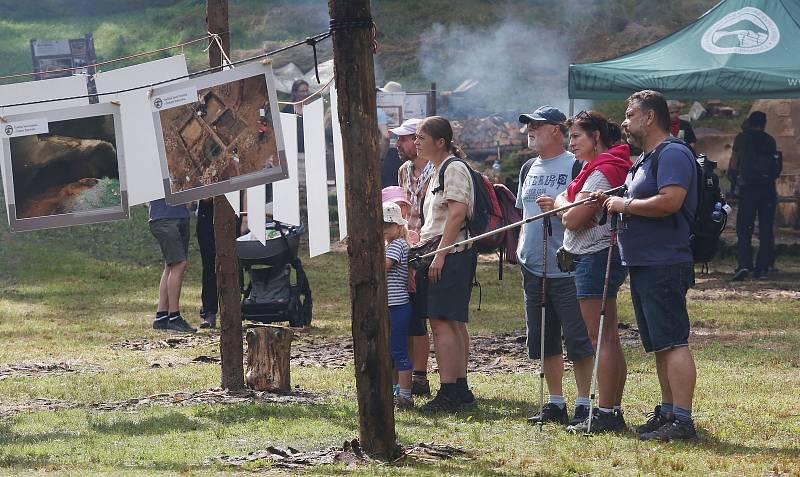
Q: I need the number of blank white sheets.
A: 7